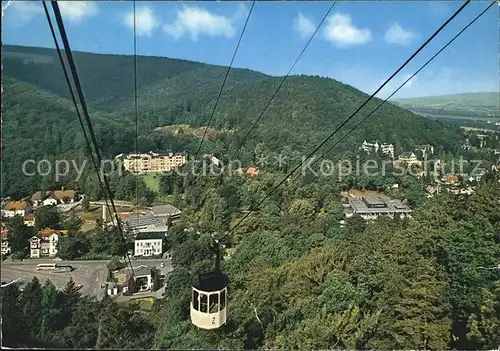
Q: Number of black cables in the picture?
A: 7